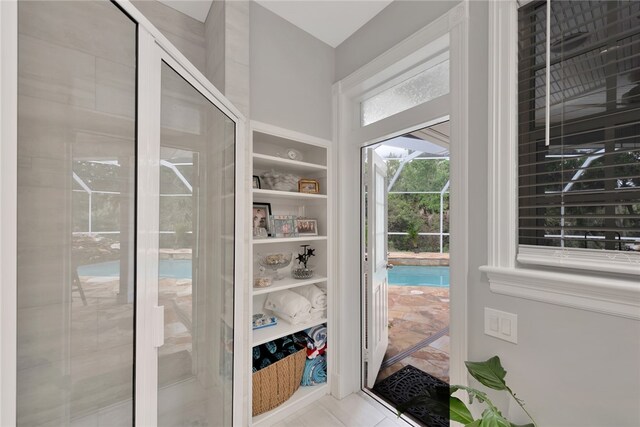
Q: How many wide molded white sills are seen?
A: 1